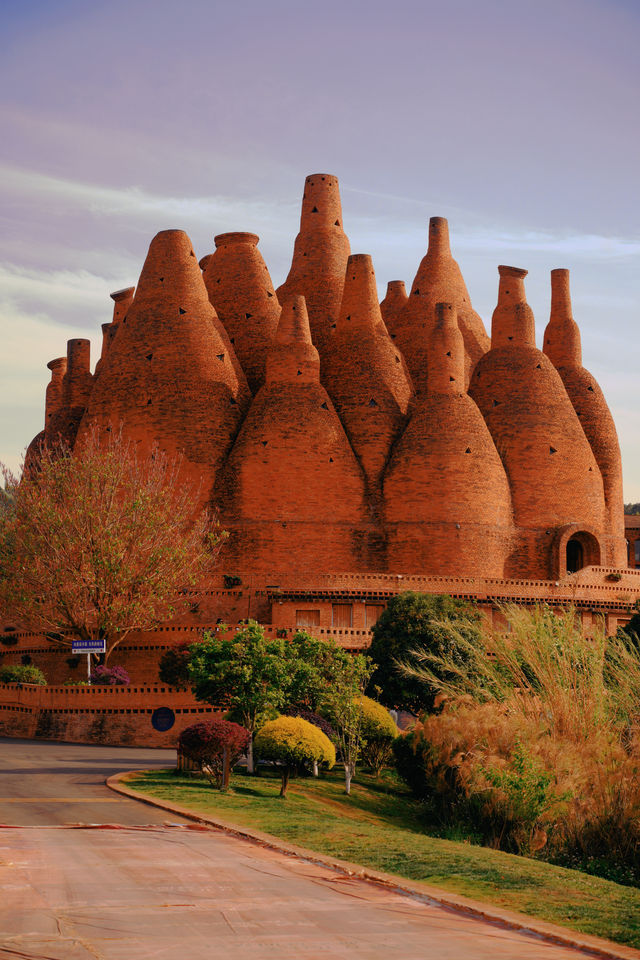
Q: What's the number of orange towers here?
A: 15